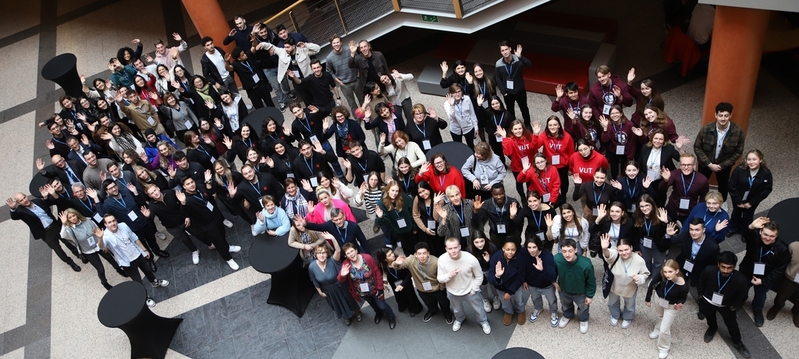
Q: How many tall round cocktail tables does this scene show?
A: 8